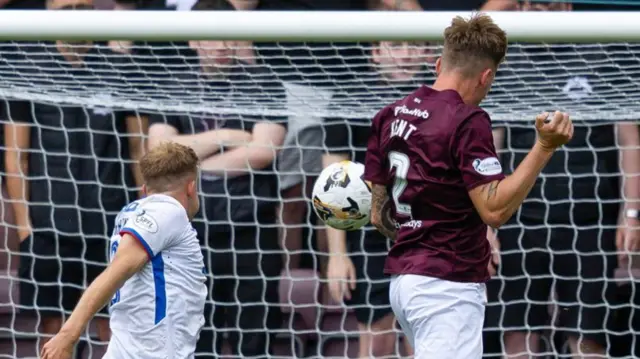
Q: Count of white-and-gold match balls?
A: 1